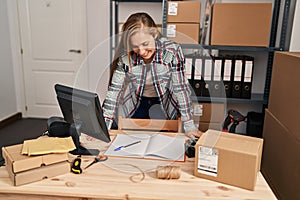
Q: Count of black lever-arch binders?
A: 7